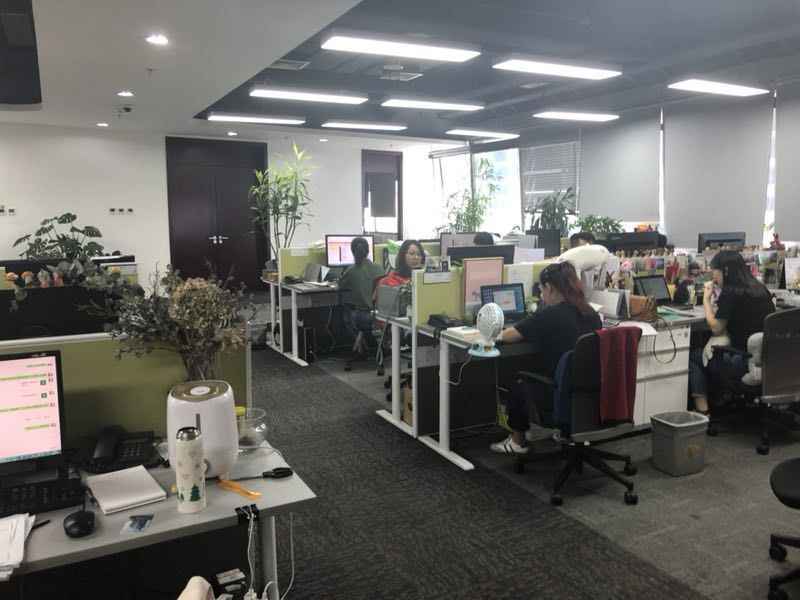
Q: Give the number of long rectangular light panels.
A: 9